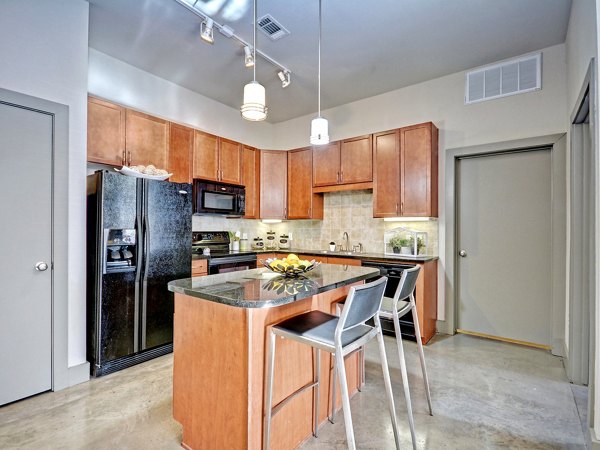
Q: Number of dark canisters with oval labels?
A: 3